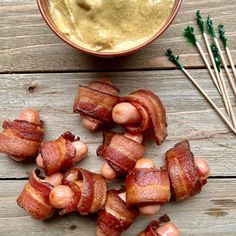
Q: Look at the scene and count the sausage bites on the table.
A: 11